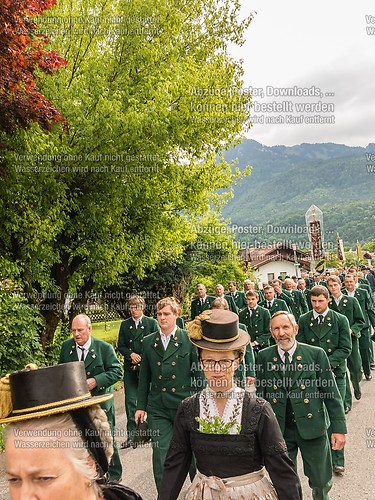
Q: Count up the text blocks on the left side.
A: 4